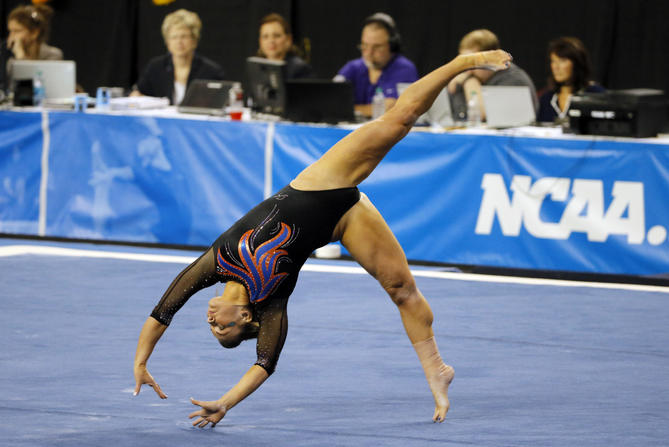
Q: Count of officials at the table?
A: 6